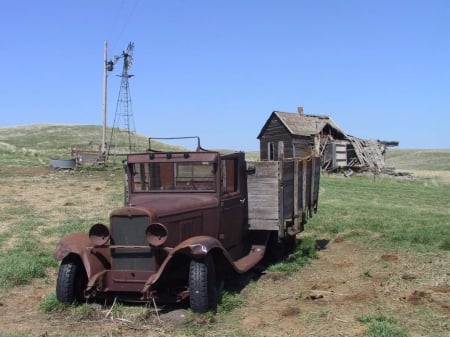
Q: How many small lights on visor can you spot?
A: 3